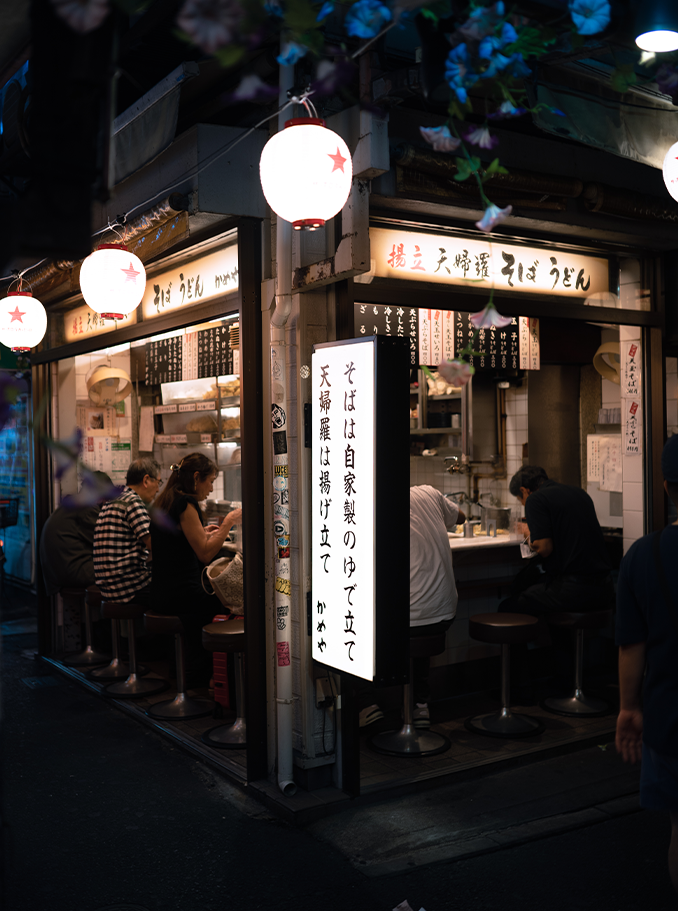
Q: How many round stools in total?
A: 8